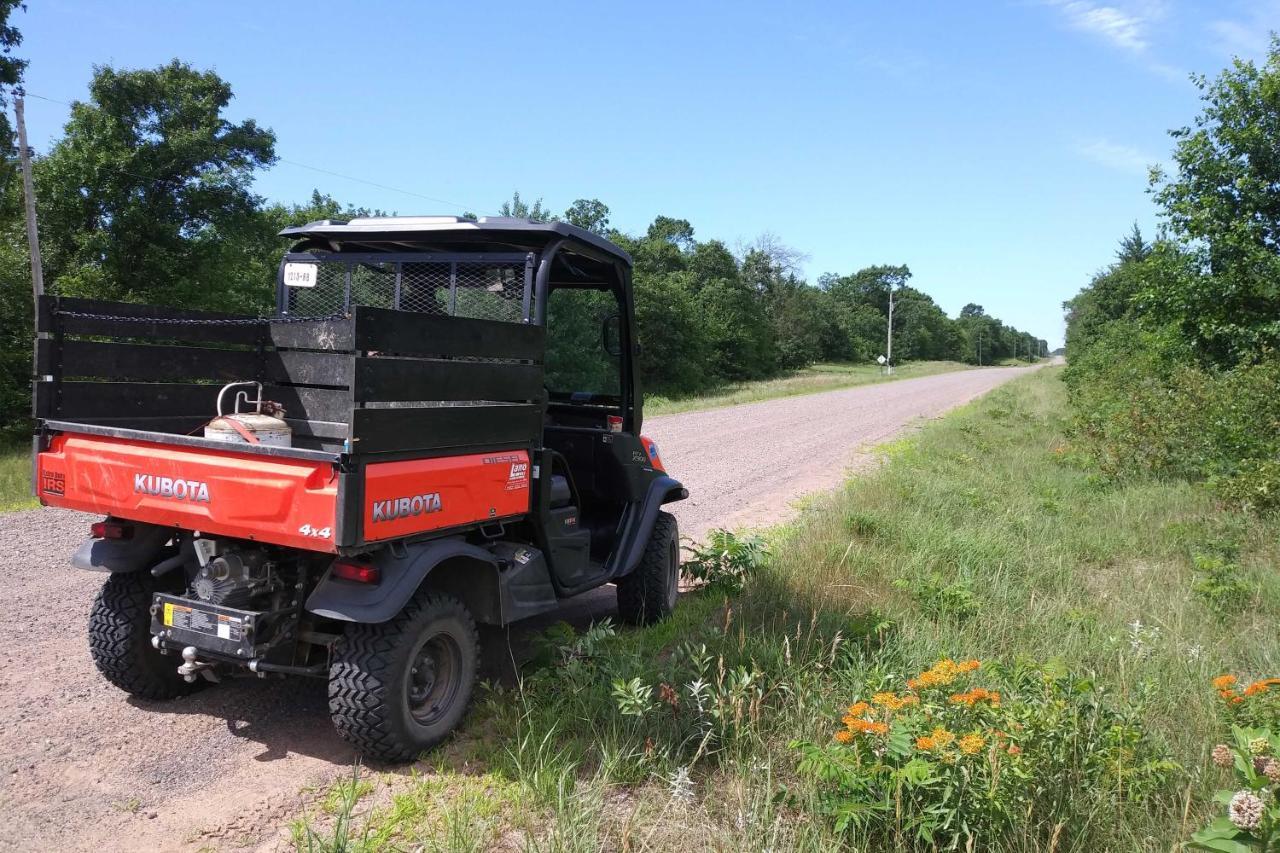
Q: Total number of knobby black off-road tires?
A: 3